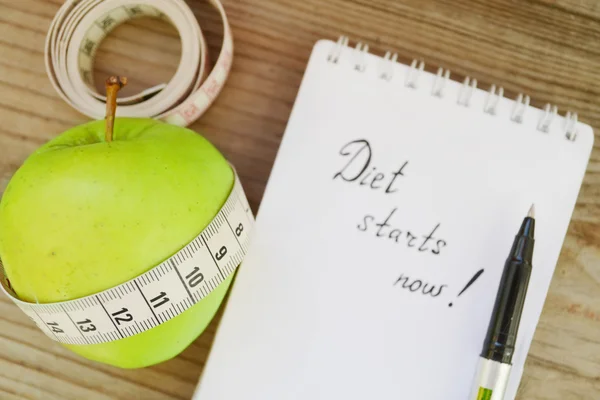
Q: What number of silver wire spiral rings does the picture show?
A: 10